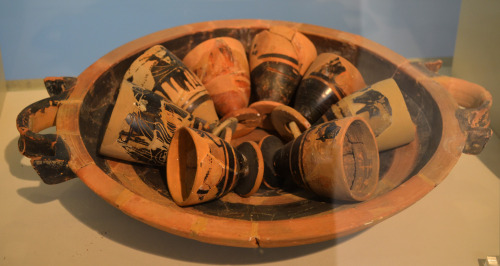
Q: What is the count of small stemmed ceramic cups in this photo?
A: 8